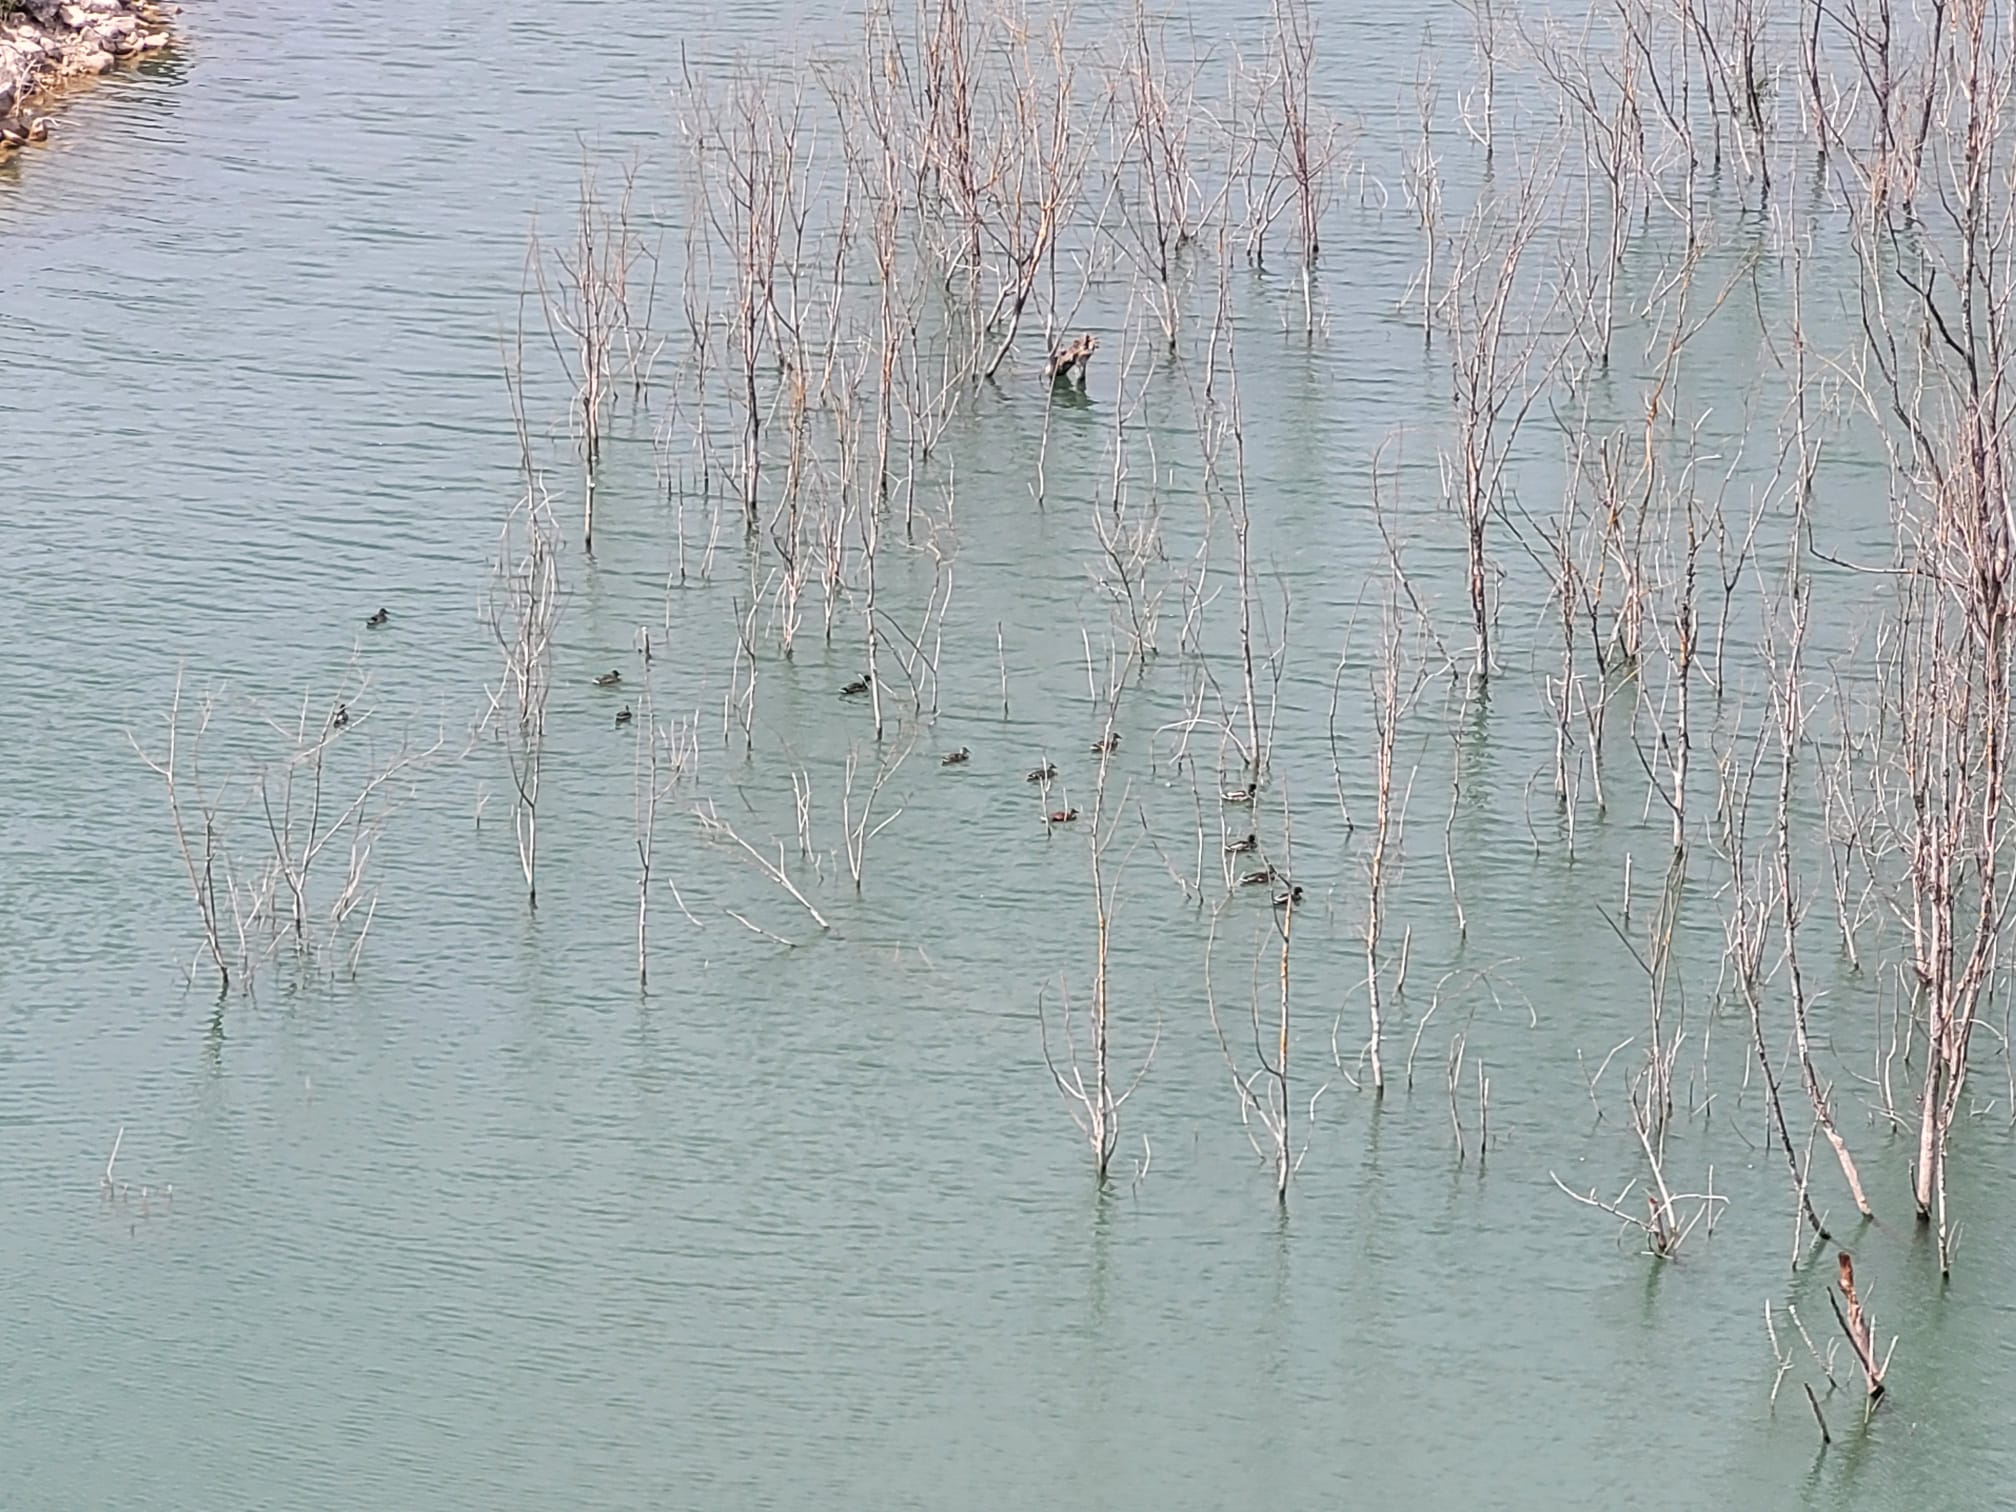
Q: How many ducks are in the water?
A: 13